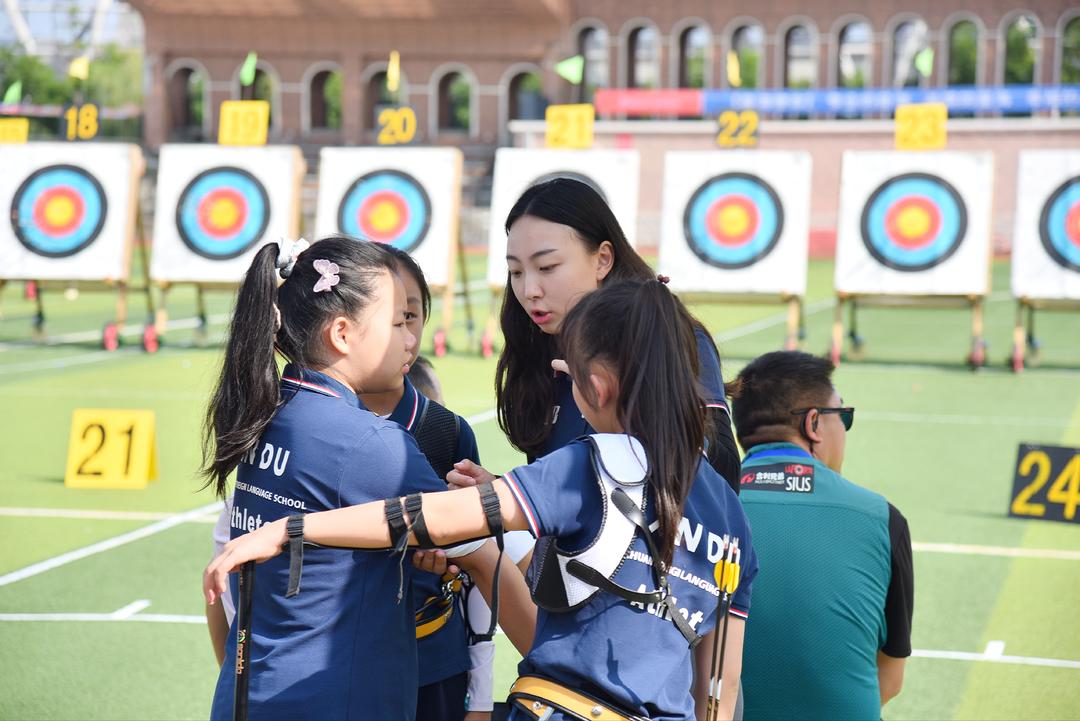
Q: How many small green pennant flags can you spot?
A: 4